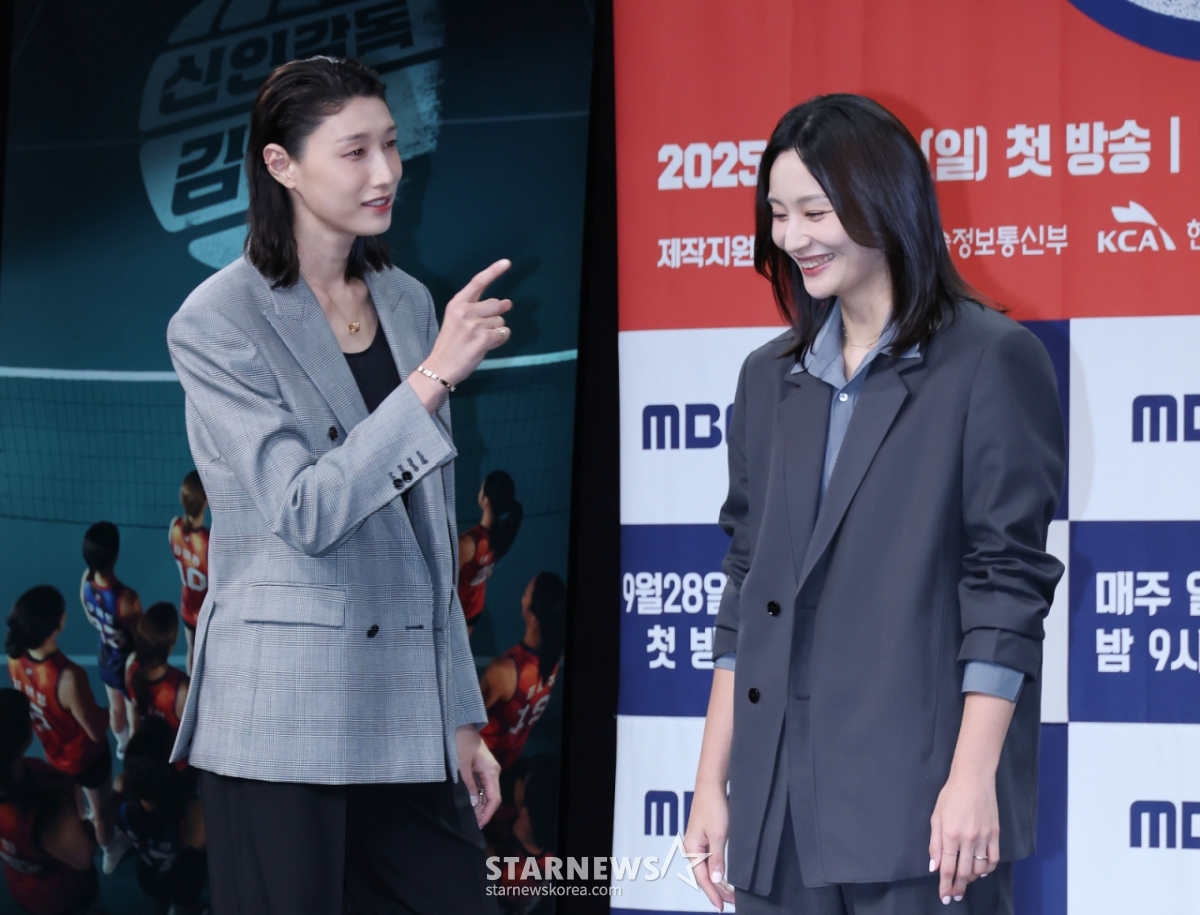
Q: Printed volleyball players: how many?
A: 9